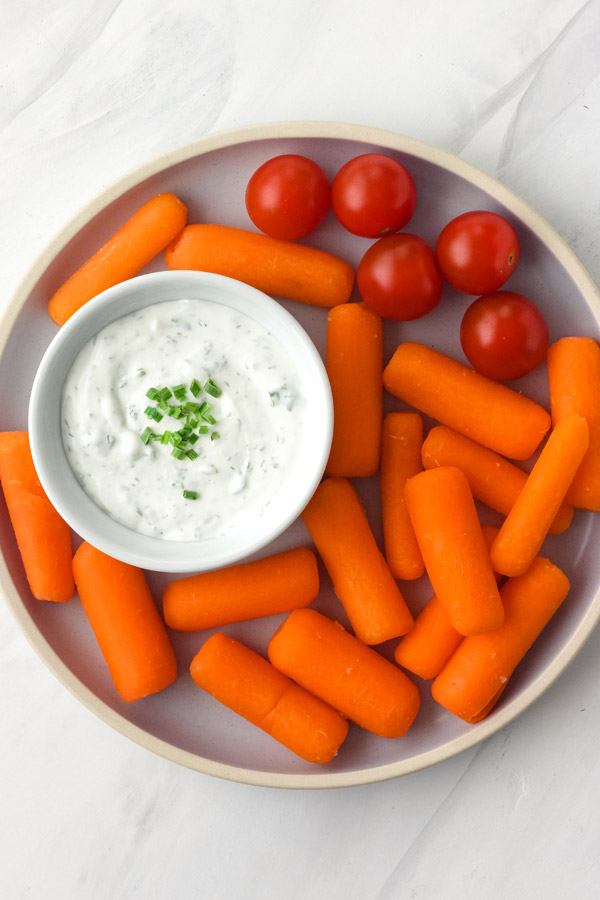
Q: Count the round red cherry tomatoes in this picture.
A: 5